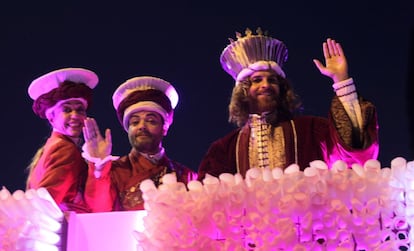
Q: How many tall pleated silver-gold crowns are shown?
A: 1